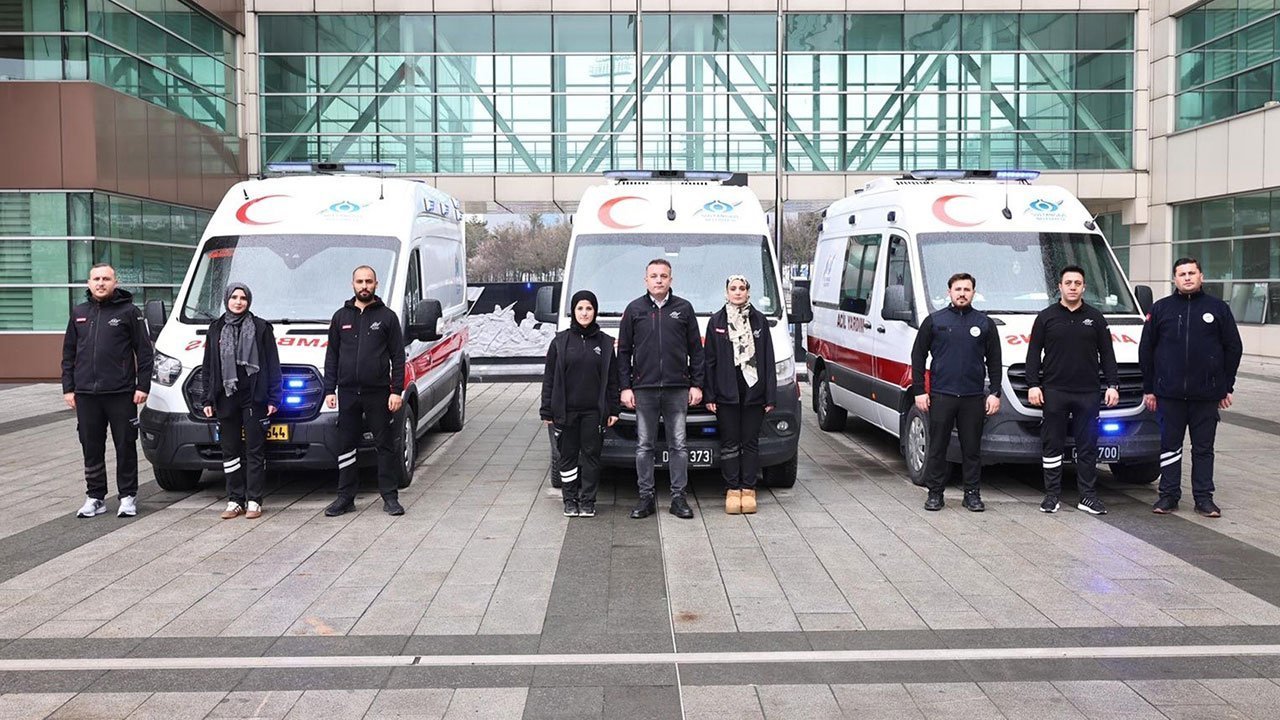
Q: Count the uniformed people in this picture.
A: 9